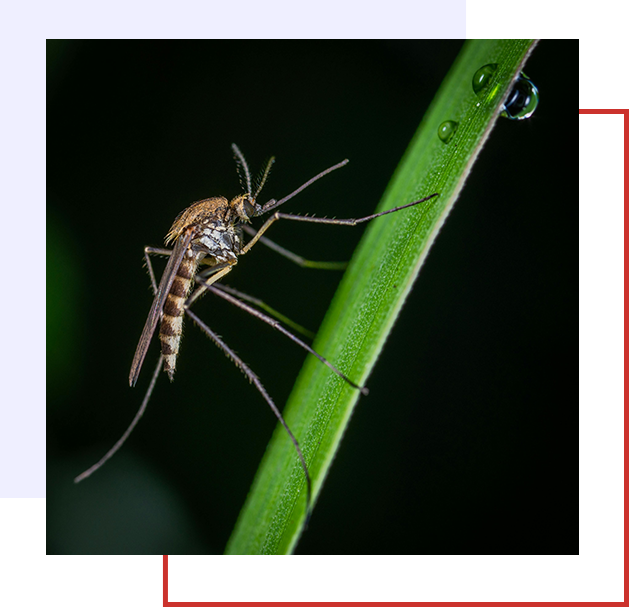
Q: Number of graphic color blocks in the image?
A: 2